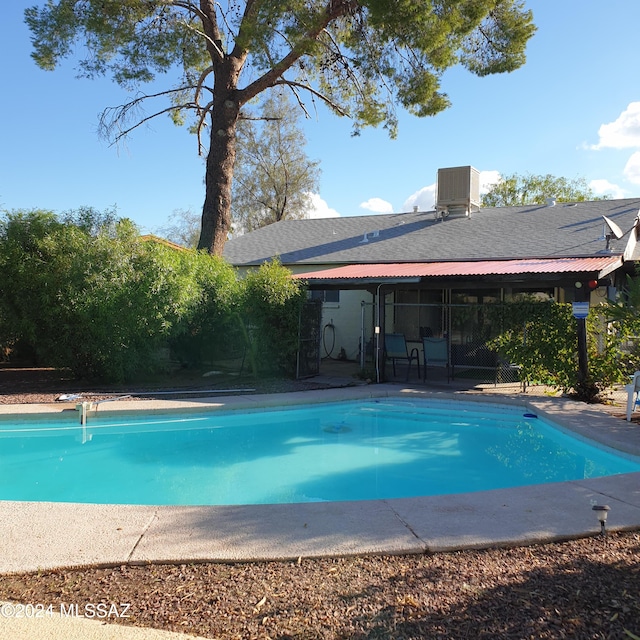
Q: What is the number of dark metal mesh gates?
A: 1